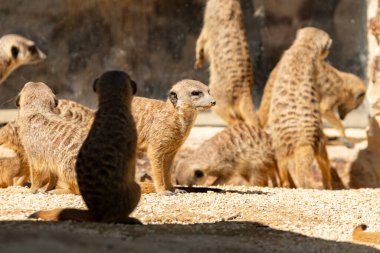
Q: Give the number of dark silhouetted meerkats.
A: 1